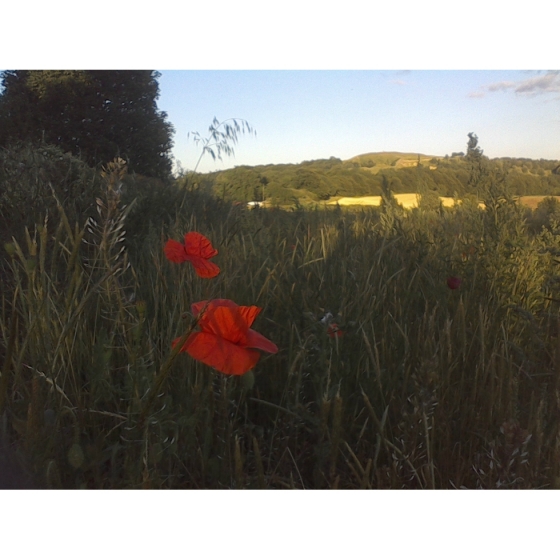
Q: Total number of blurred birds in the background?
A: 0